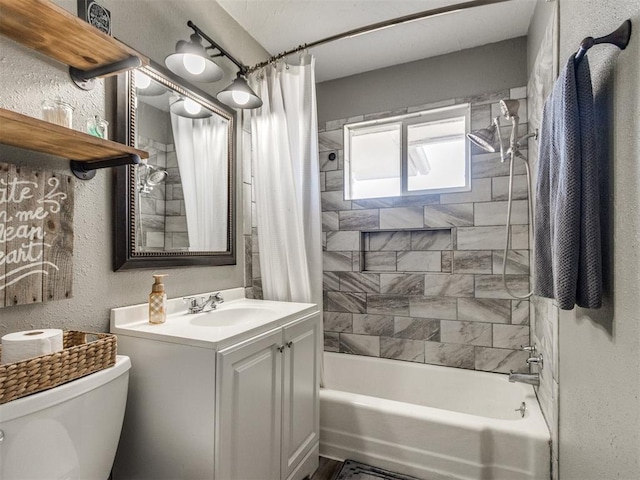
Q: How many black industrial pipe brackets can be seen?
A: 2